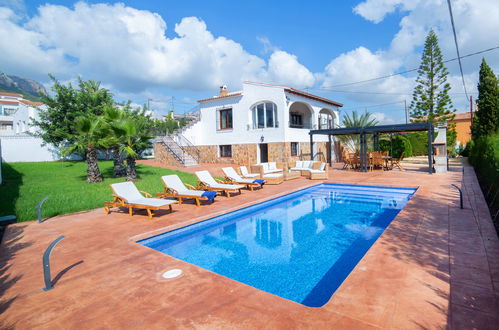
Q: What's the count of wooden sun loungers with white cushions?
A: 4